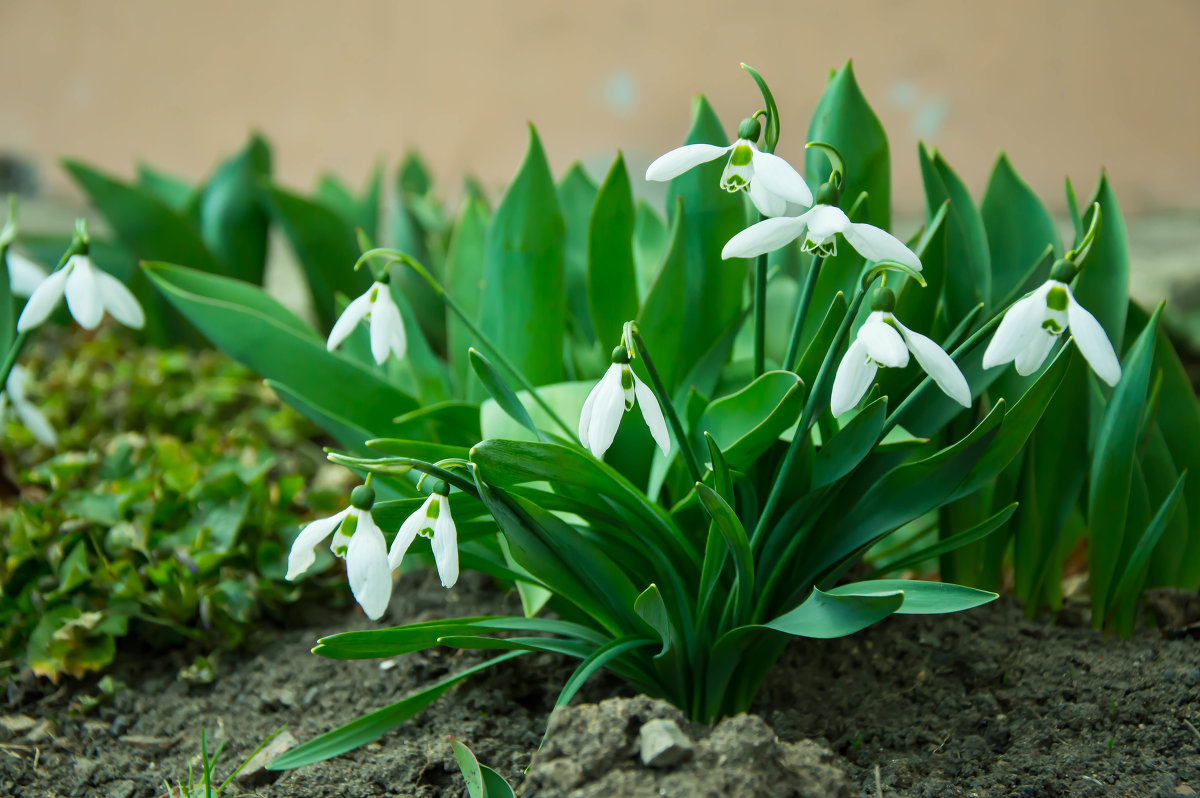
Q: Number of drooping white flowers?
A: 11